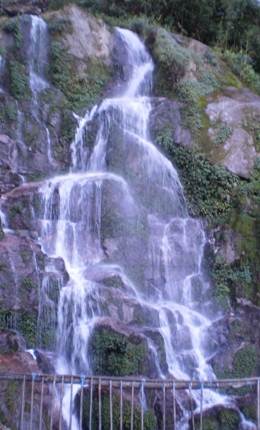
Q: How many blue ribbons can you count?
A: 2